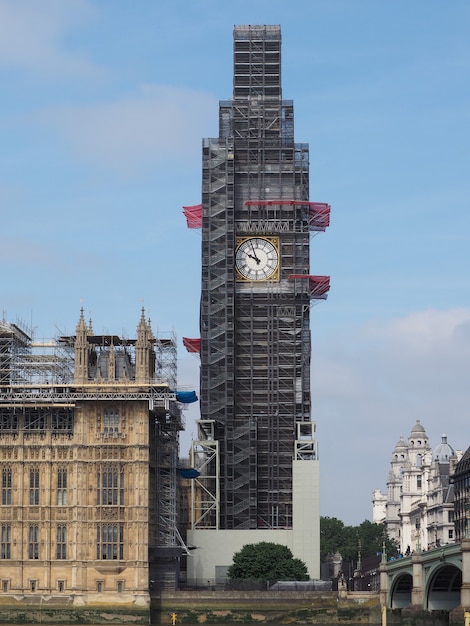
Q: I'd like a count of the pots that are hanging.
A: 0